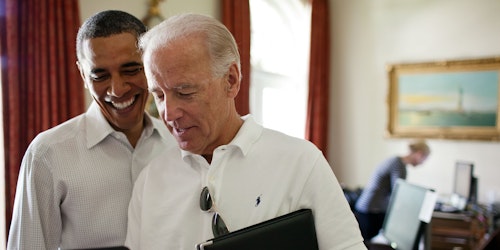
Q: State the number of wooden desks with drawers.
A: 1